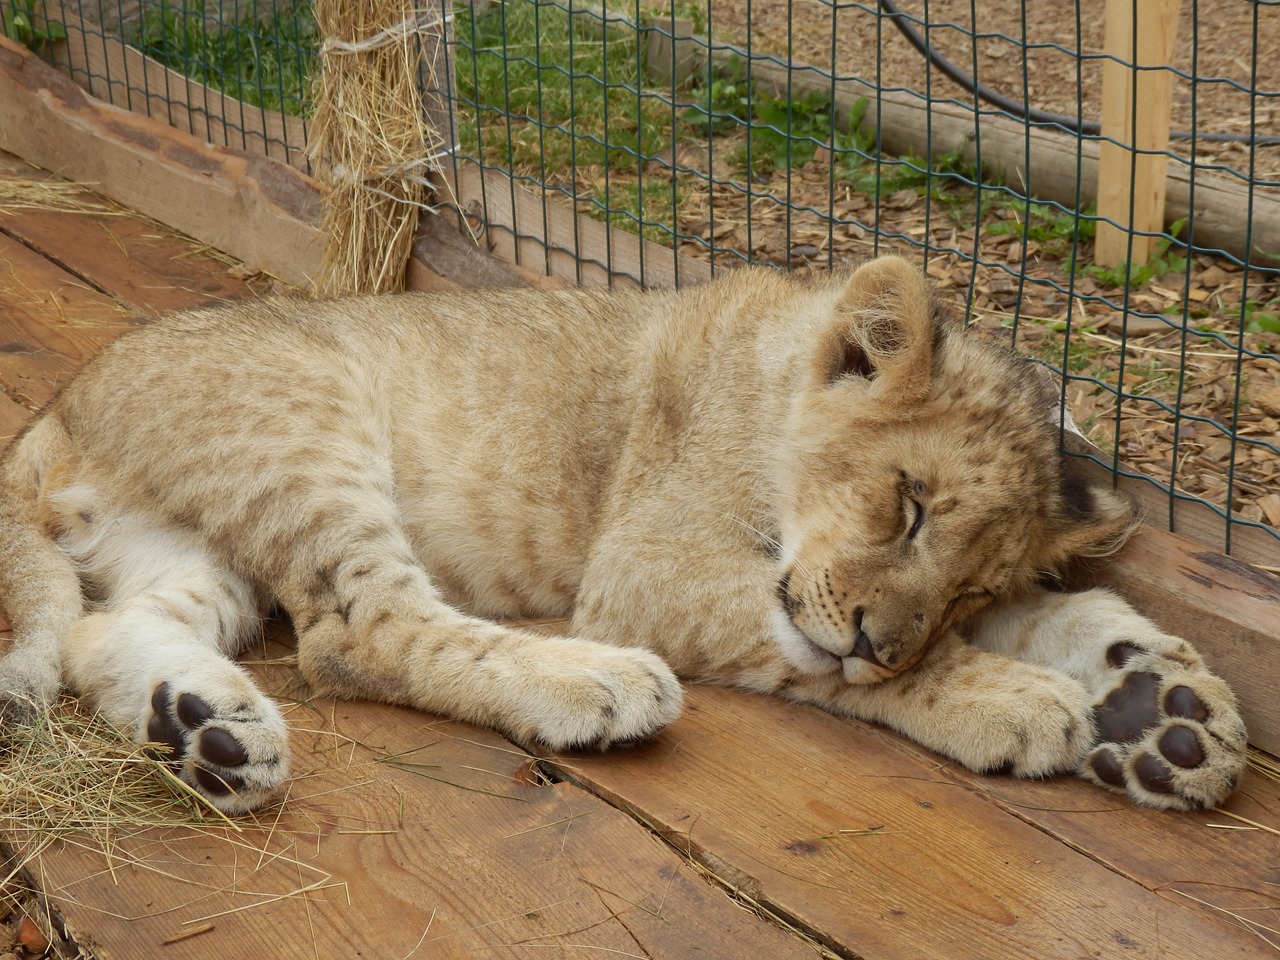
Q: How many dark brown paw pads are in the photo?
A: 10